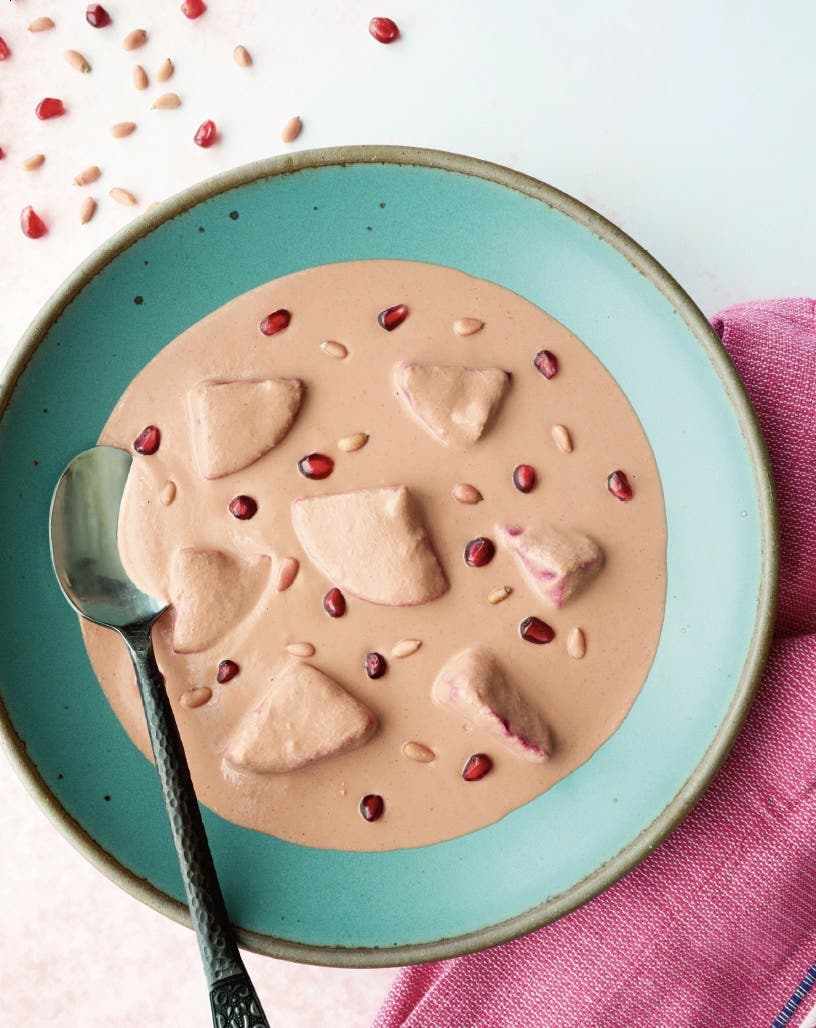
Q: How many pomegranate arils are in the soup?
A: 15